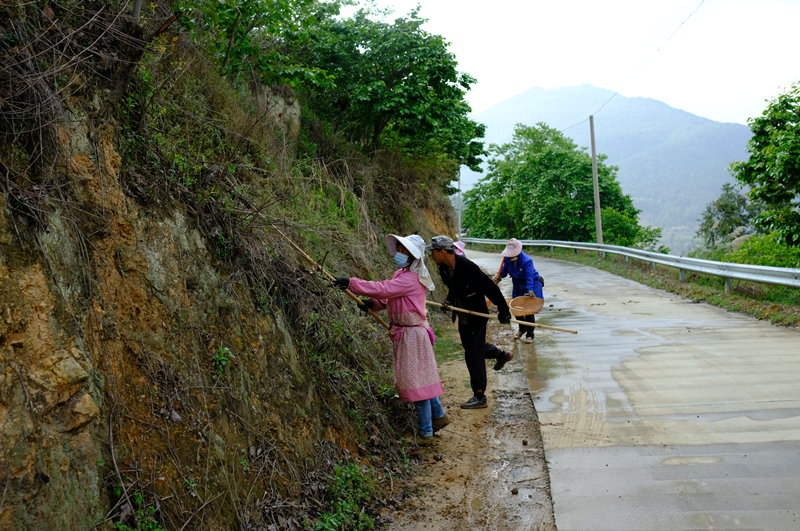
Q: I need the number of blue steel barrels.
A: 0